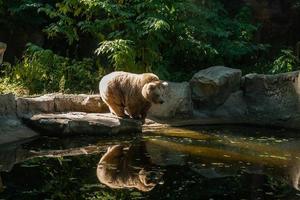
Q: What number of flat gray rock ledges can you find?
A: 1